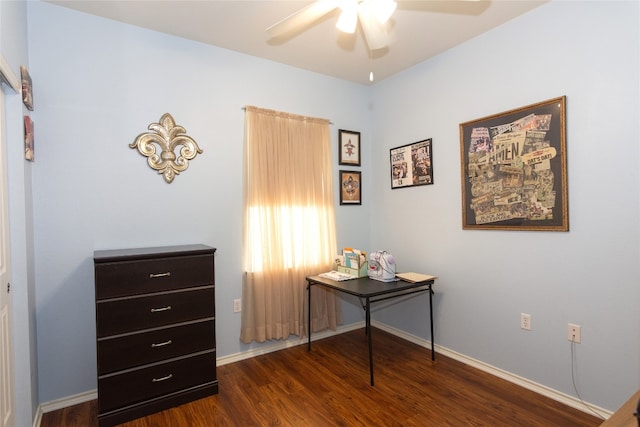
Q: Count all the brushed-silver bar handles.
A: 4